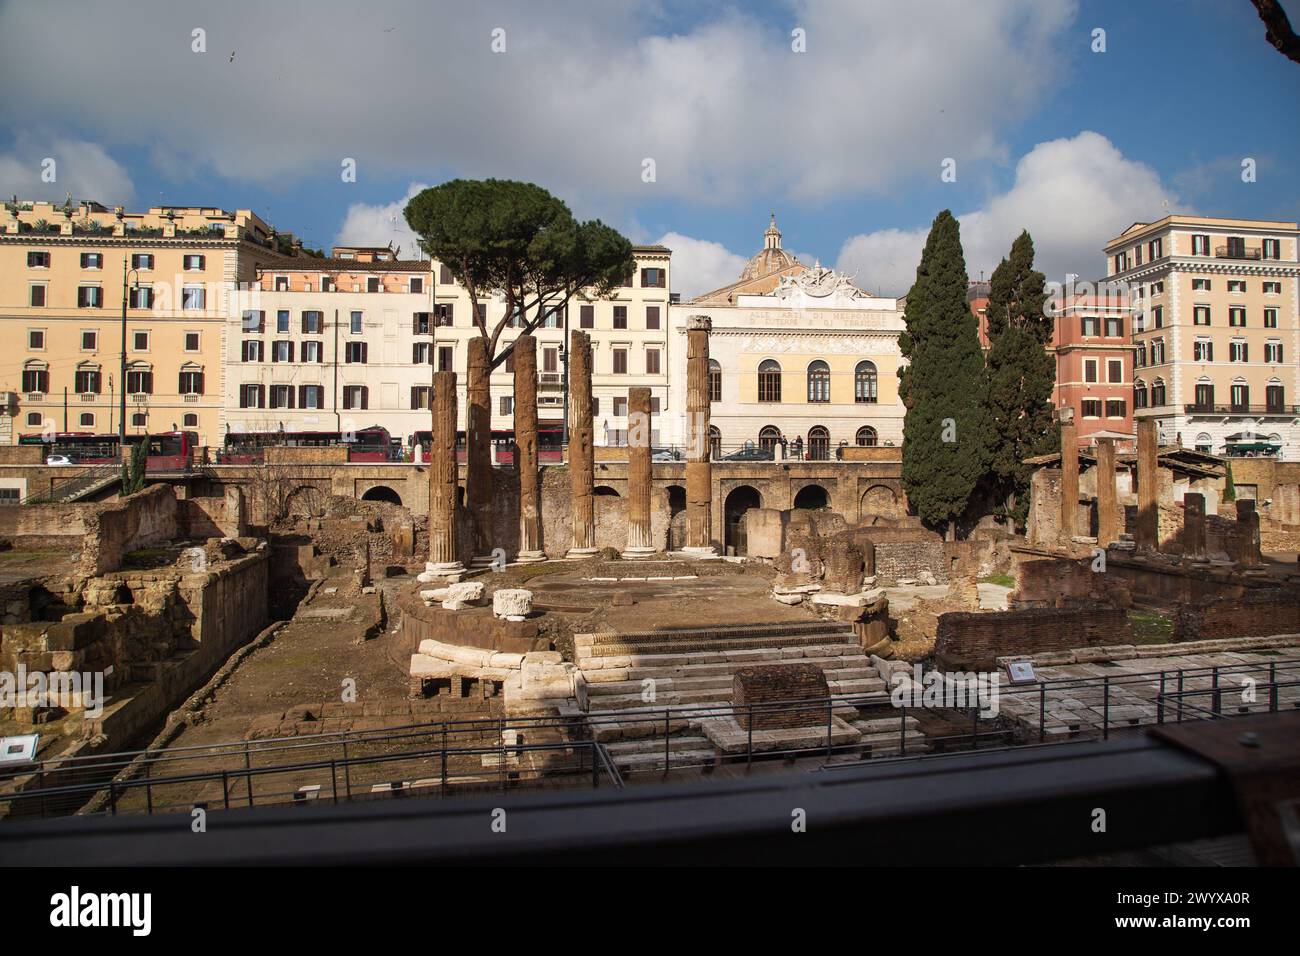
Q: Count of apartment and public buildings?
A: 6